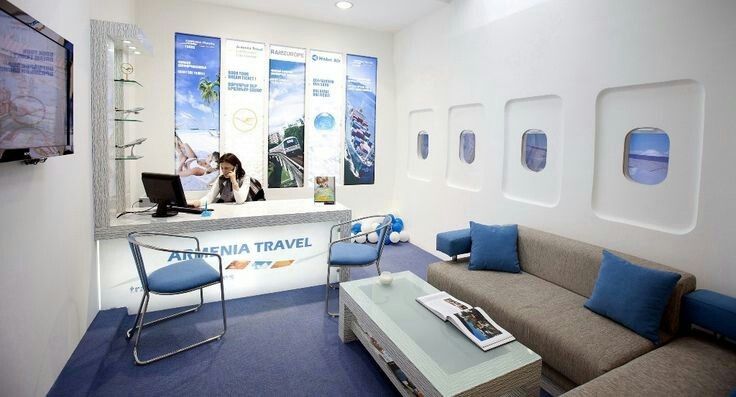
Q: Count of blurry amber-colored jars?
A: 0